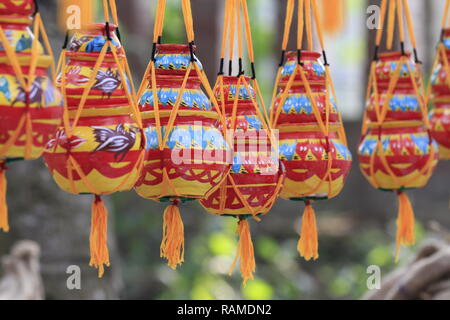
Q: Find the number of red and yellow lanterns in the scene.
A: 7